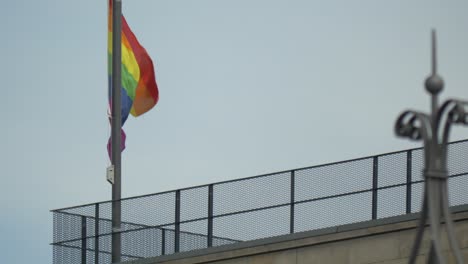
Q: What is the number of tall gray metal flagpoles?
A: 1